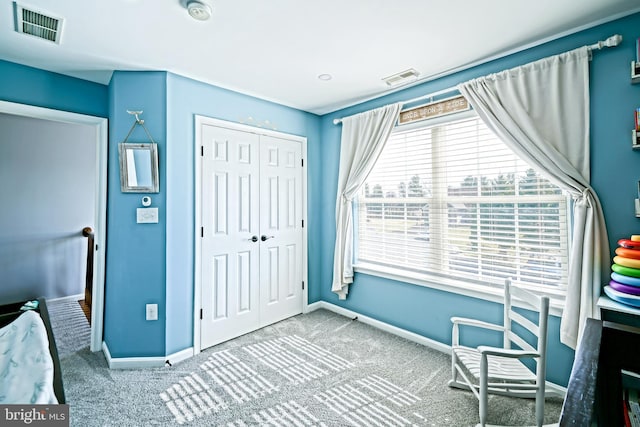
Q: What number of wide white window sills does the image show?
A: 1